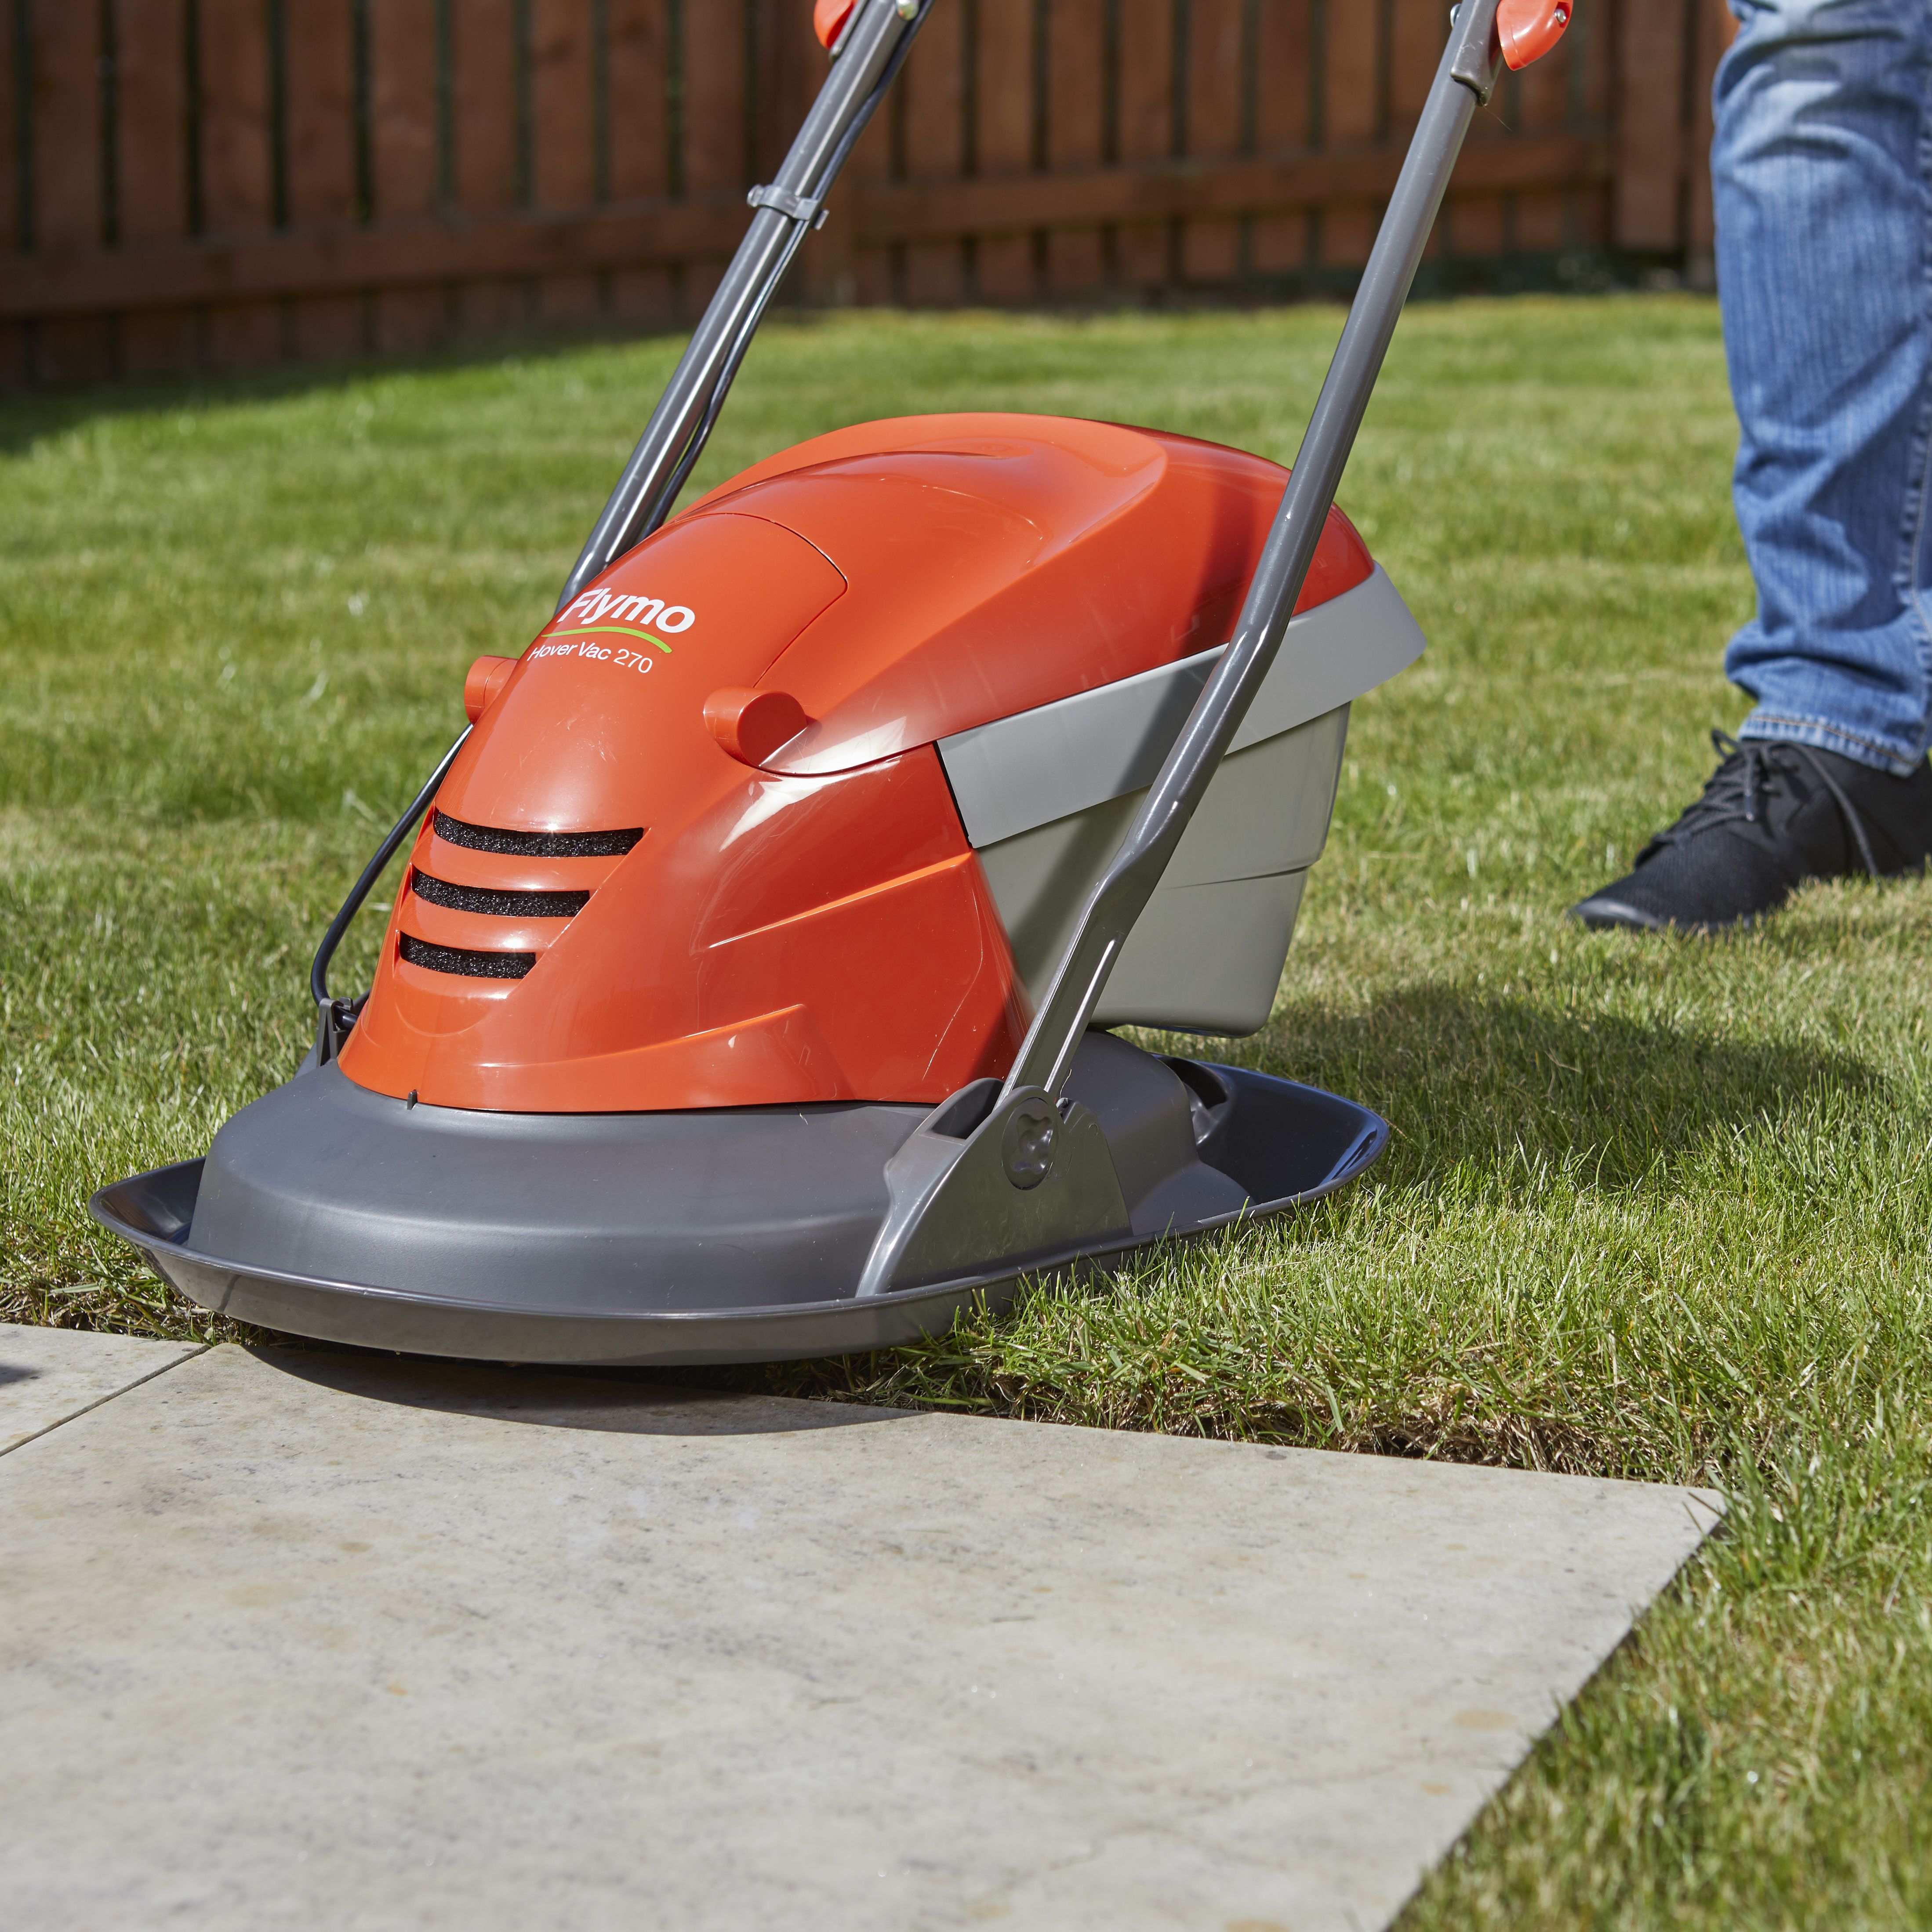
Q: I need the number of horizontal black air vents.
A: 3